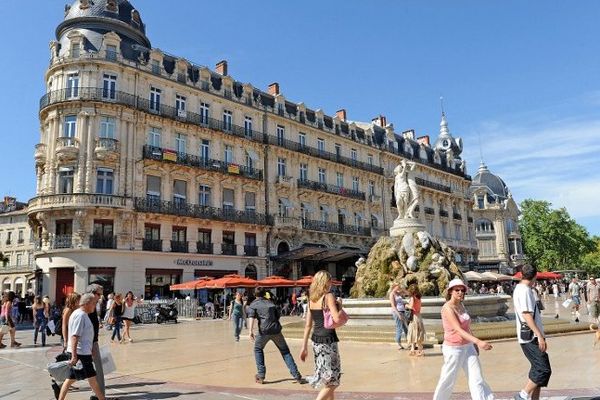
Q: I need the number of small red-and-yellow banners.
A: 2